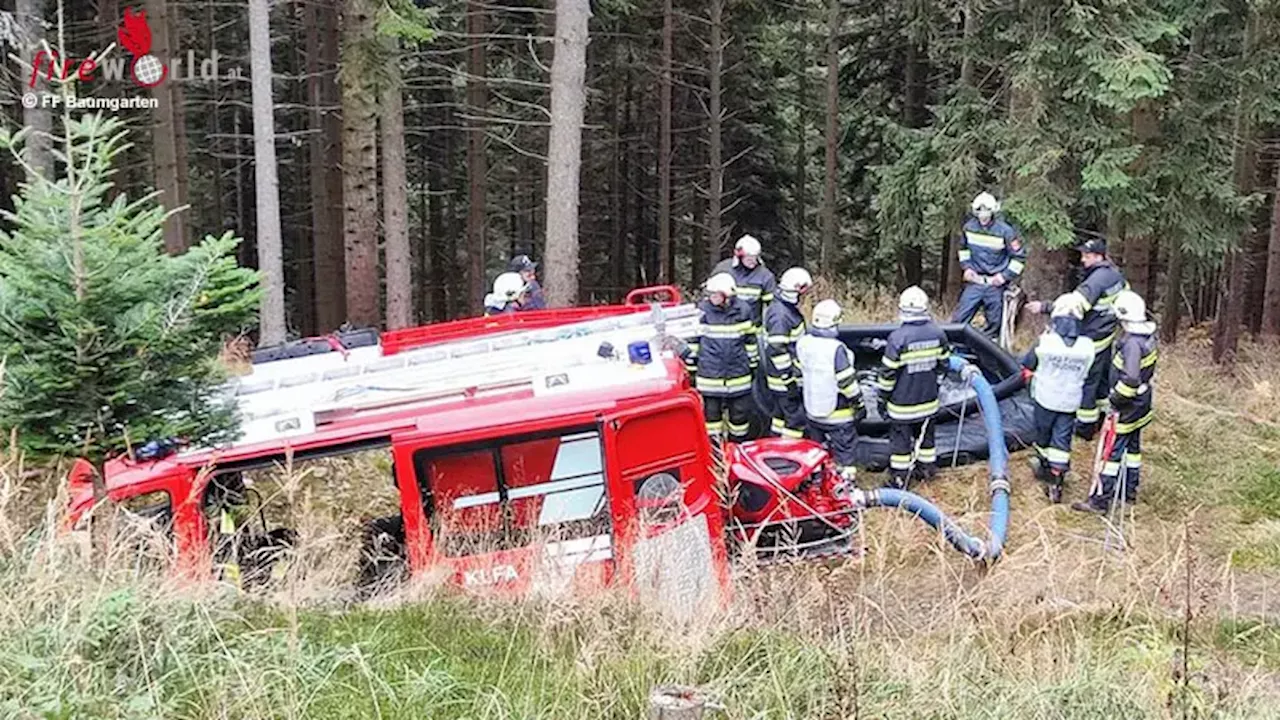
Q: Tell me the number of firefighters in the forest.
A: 11